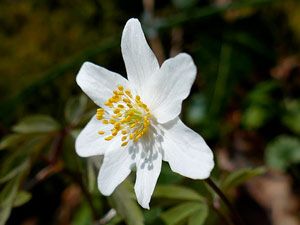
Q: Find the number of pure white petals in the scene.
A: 7